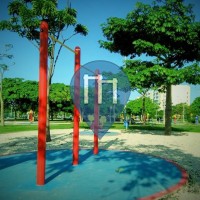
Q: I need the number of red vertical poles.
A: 3